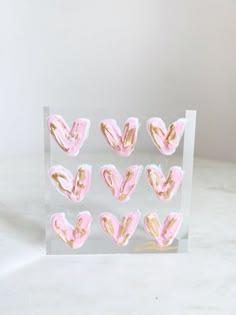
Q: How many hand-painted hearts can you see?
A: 9